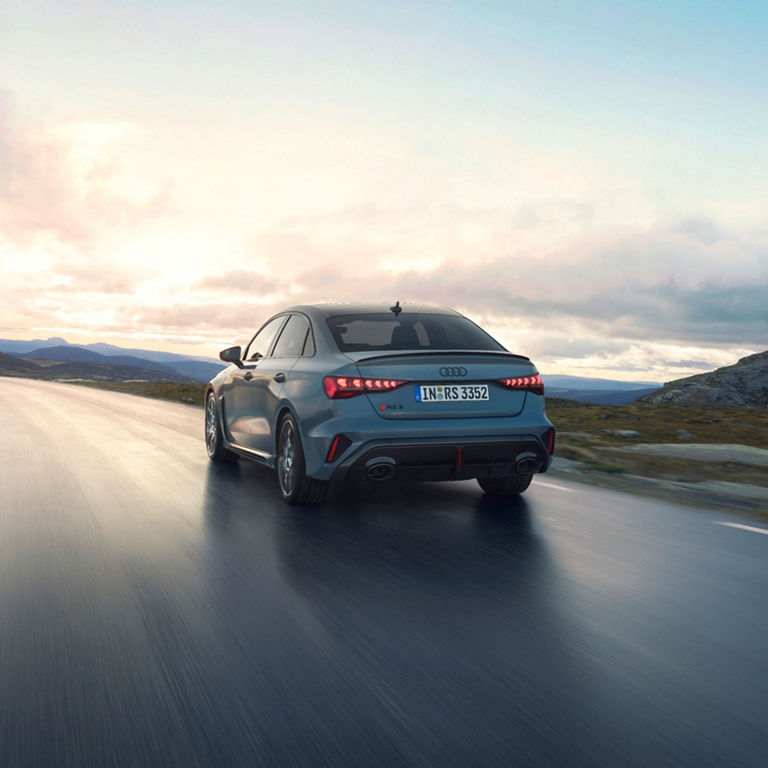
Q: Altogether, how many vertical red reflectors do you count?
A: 3